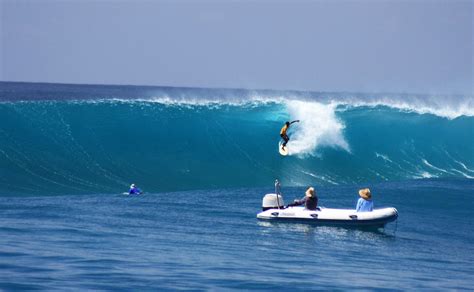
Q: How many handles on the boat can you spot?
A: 3